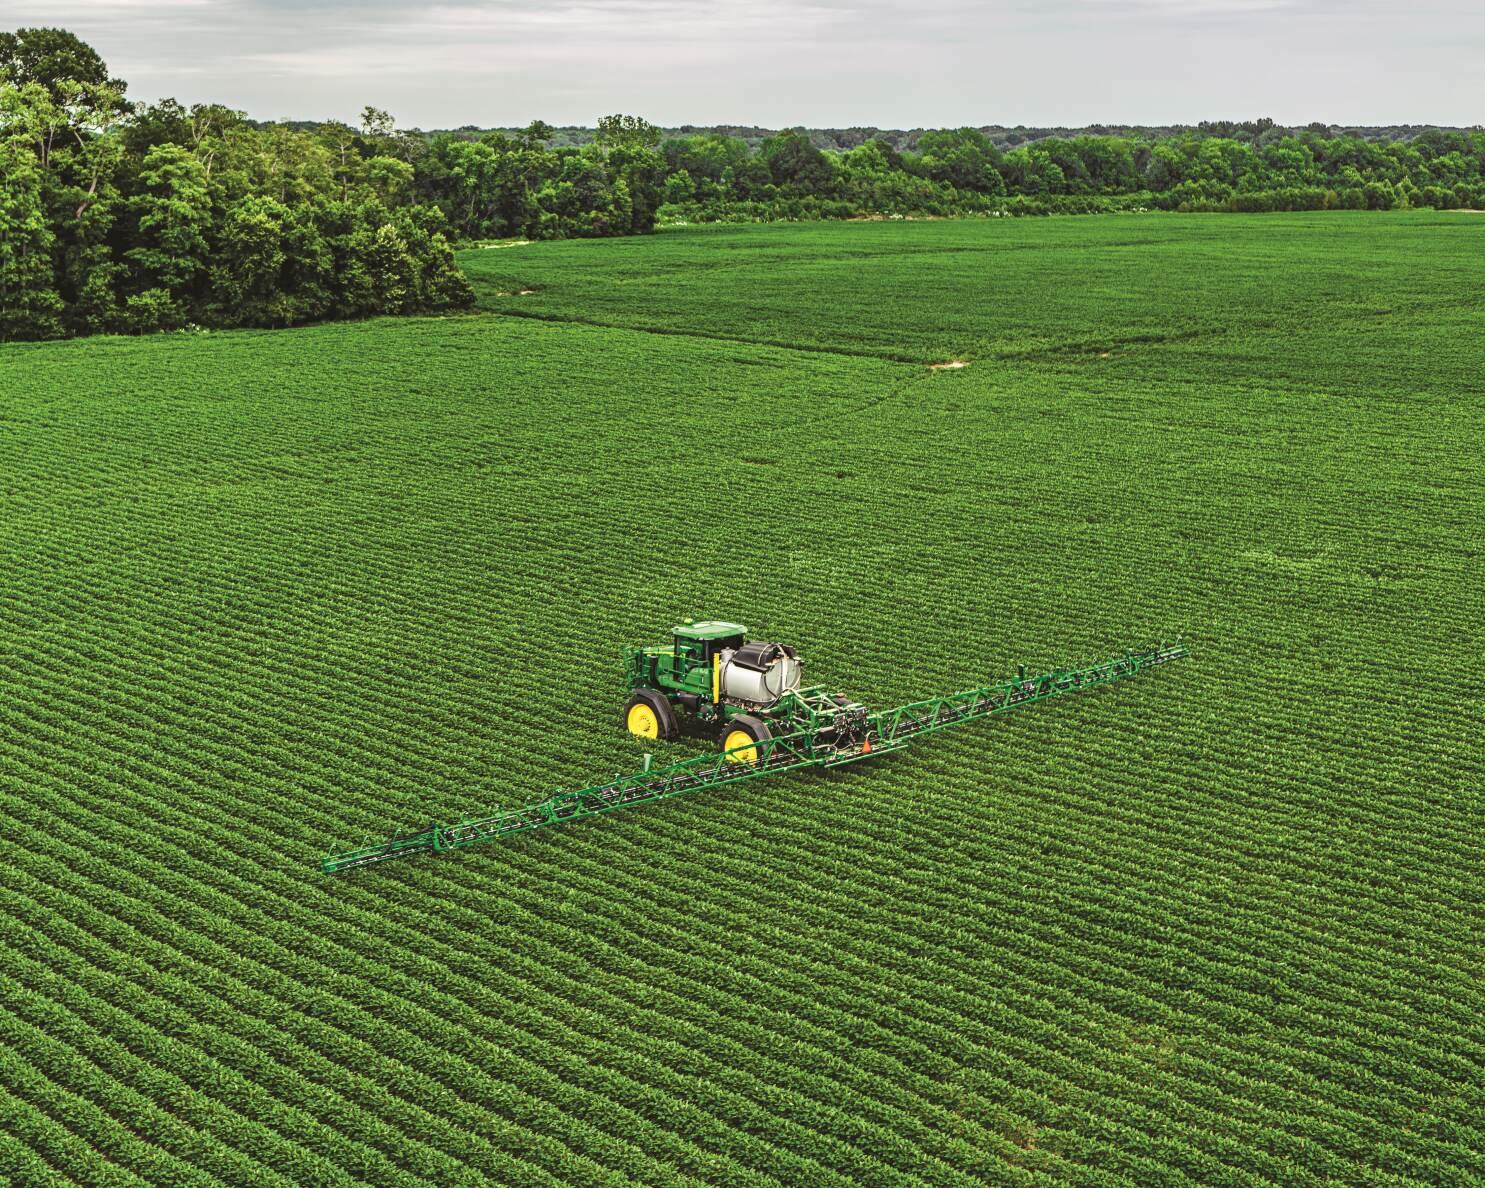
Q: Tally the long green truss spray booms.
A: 2